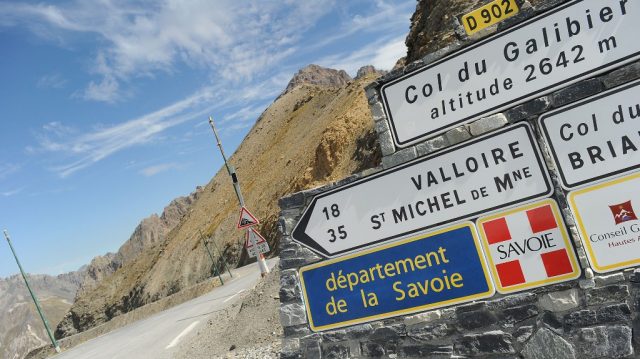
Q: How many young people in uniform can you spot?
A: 0